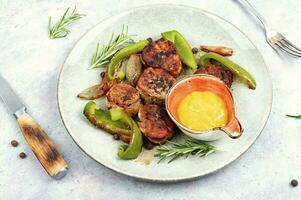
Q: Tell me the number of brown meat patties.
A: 5